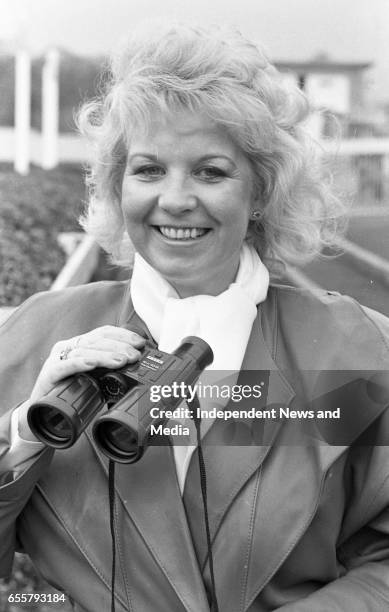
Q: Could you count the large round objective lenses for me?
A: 2